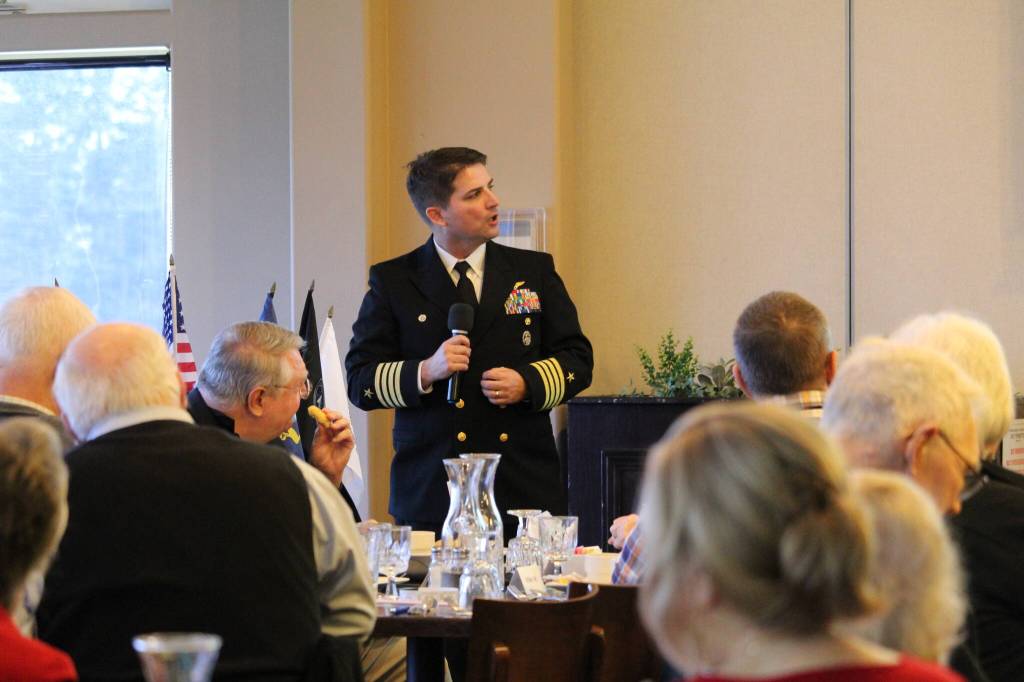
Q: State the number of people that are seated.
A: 9